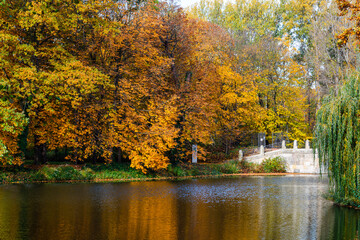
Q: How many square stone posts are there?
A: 5